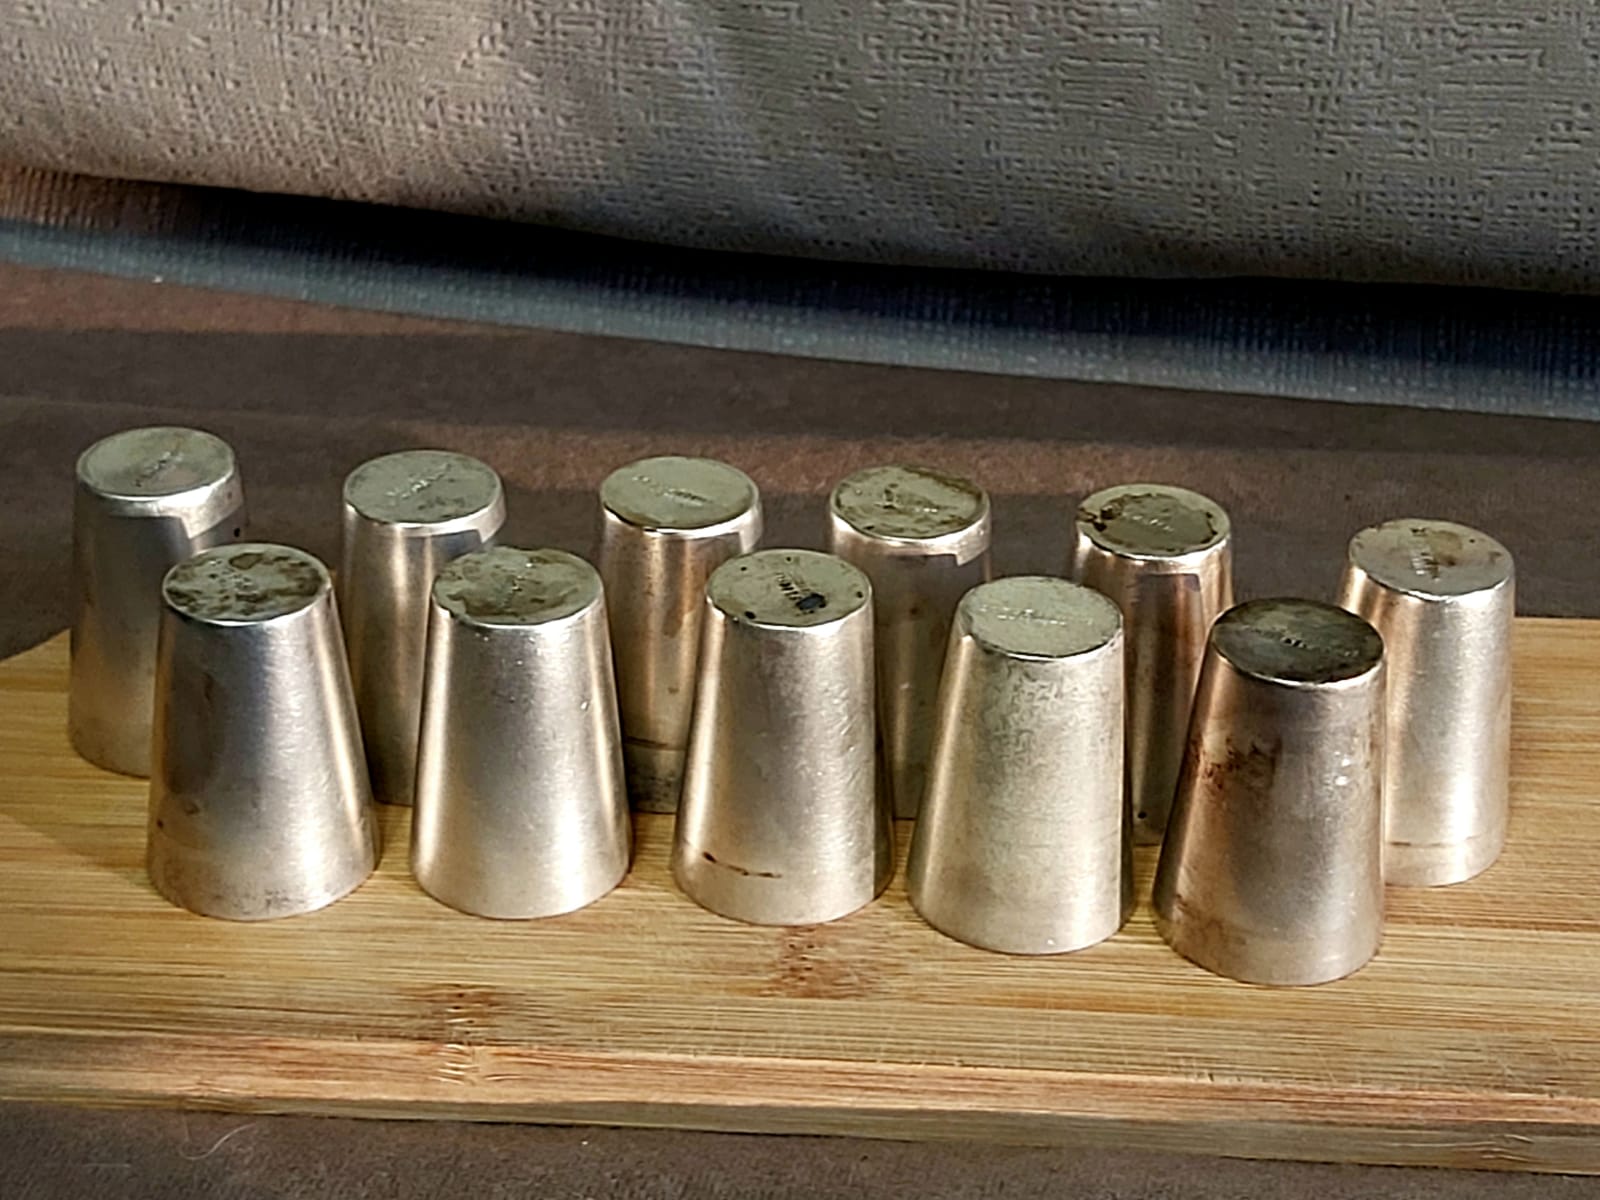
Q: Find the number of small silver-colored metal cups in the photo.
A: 11